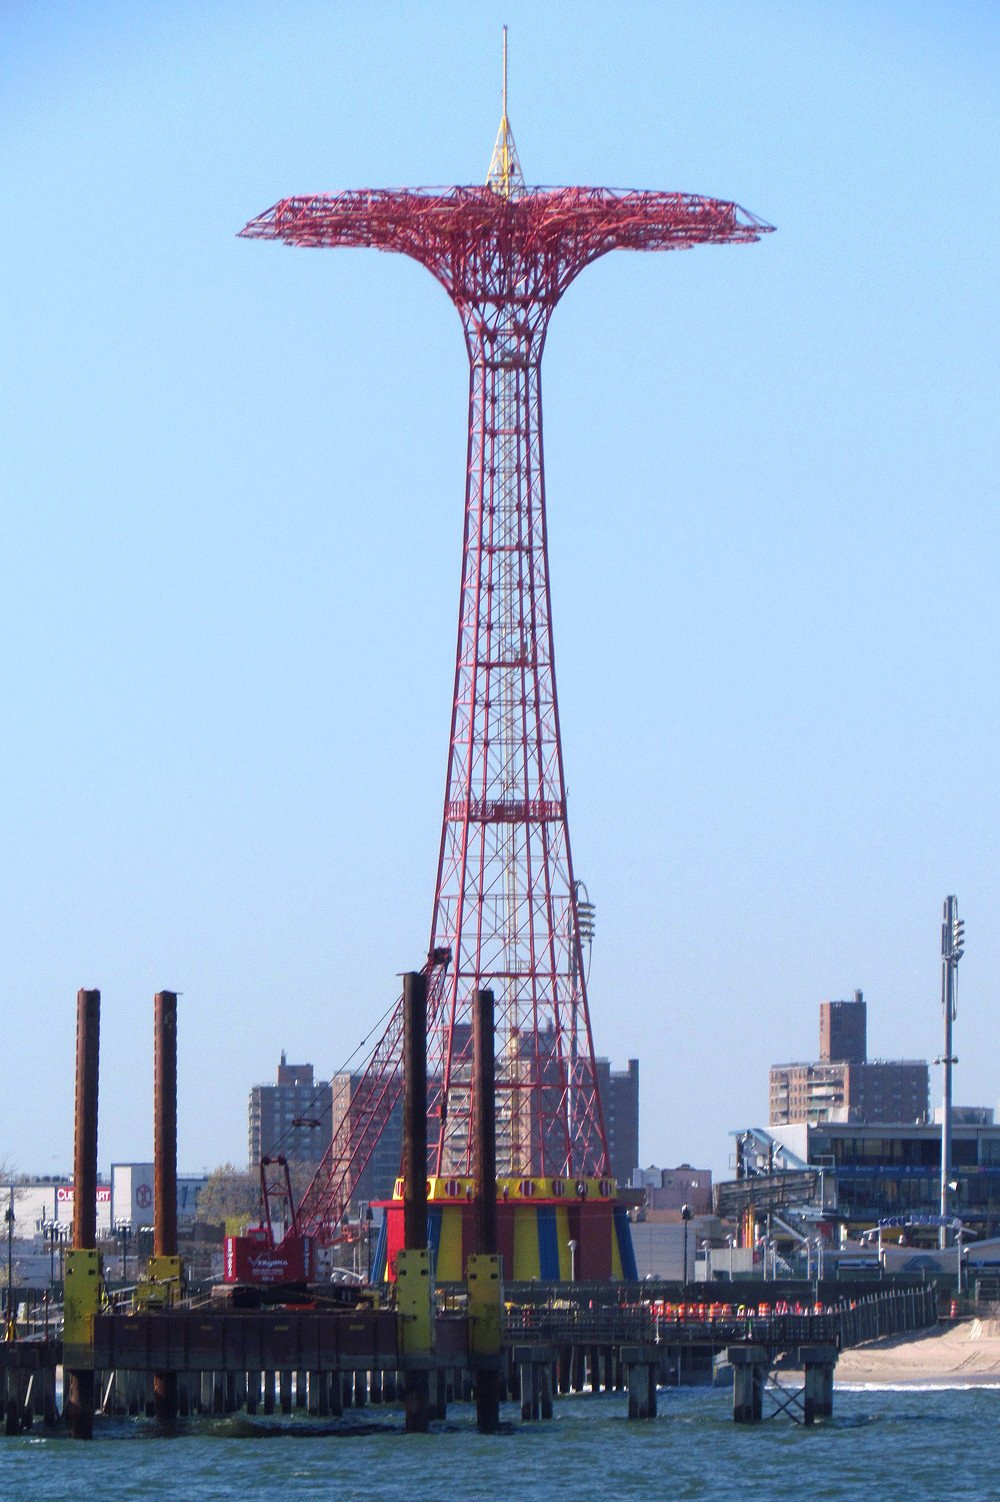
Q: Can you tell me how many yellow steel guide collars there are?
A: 4